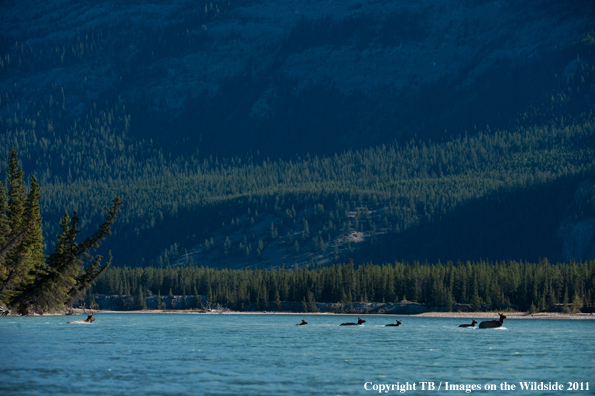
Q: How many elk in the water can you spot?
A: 6